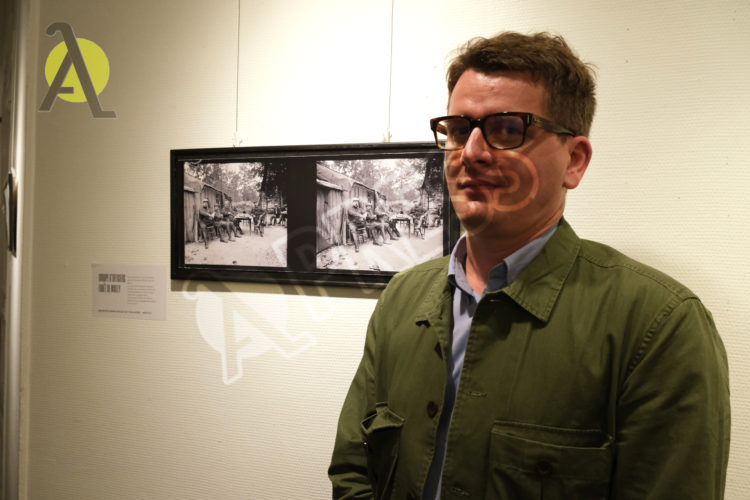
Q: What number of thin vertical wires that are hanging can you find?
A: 2